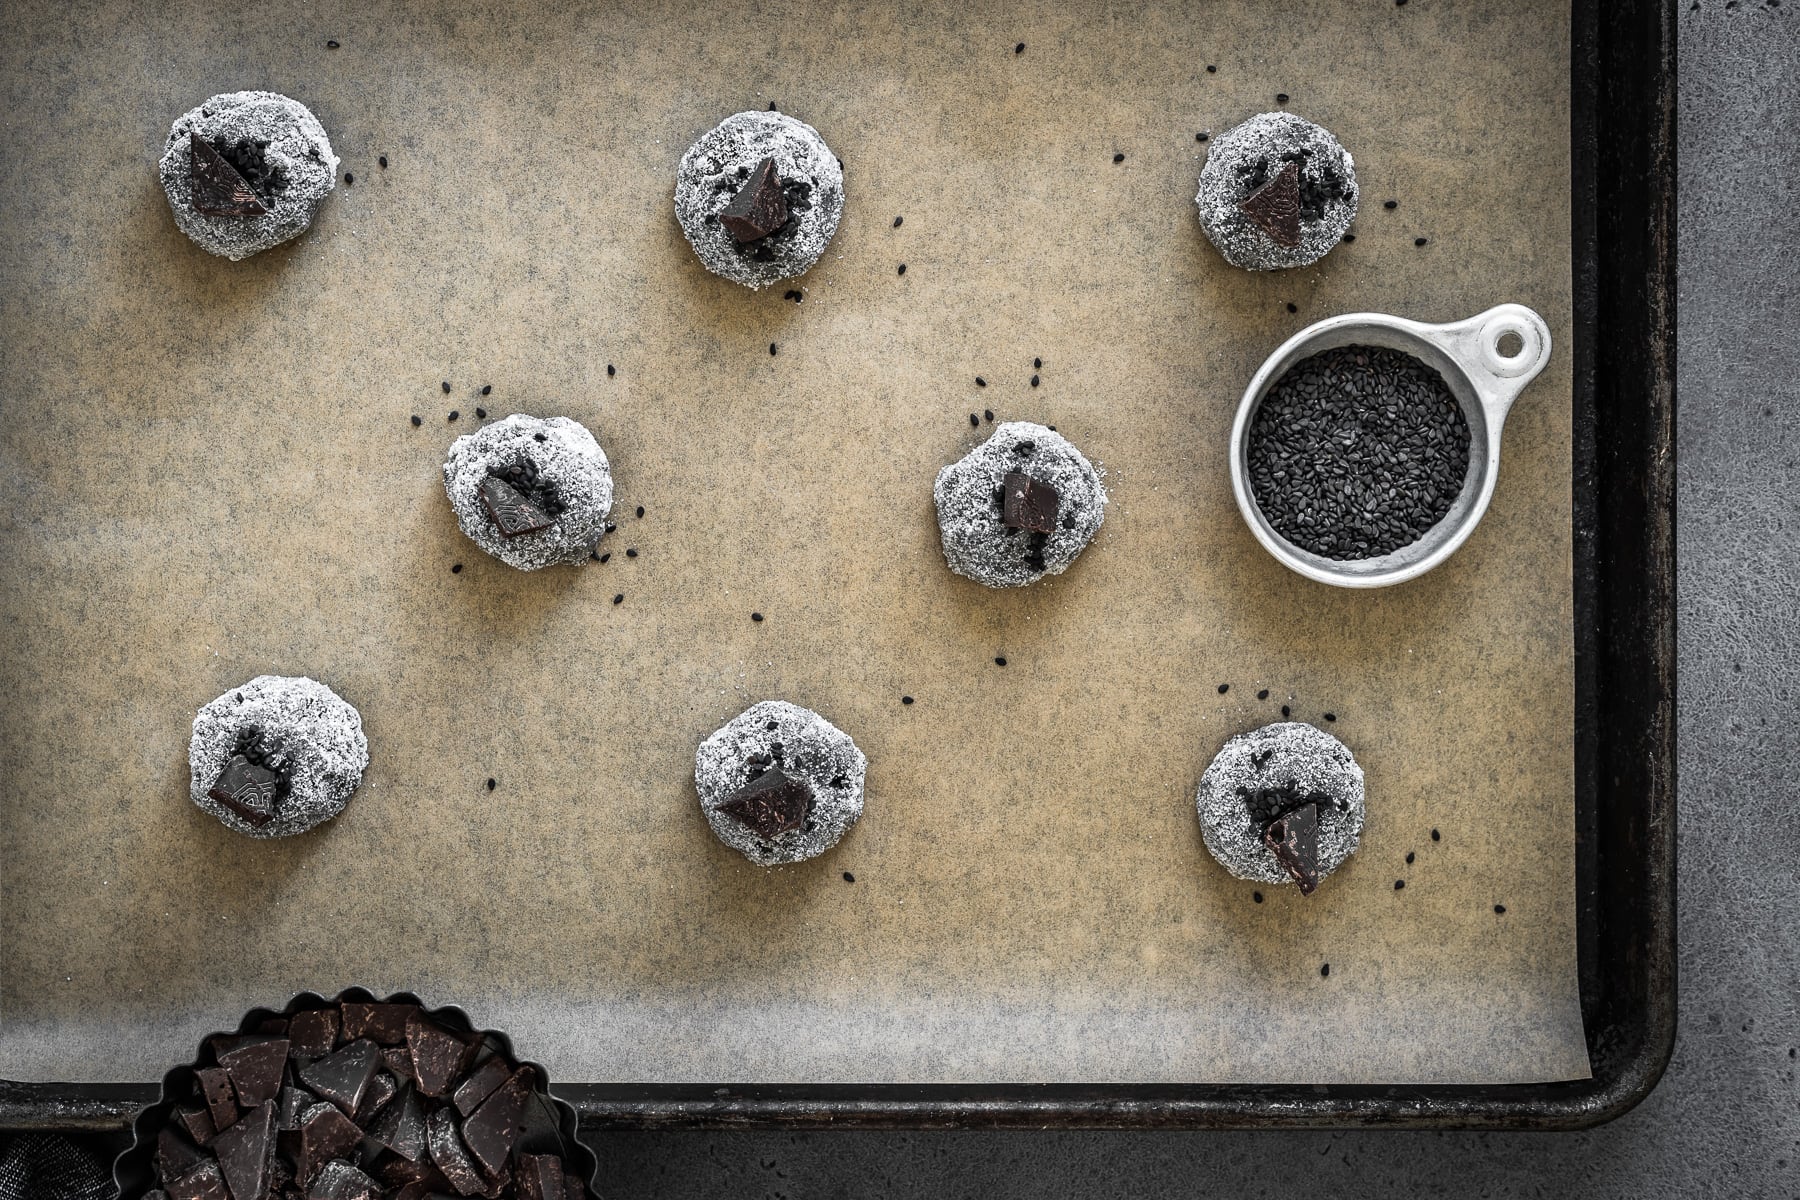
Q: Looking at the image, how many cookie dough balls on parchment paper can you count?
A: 8